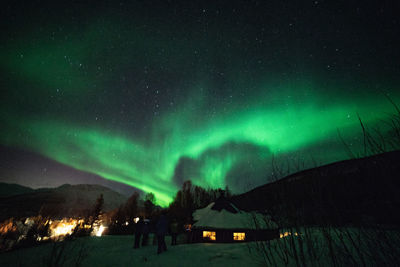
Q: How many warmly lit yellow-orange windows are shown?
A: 2